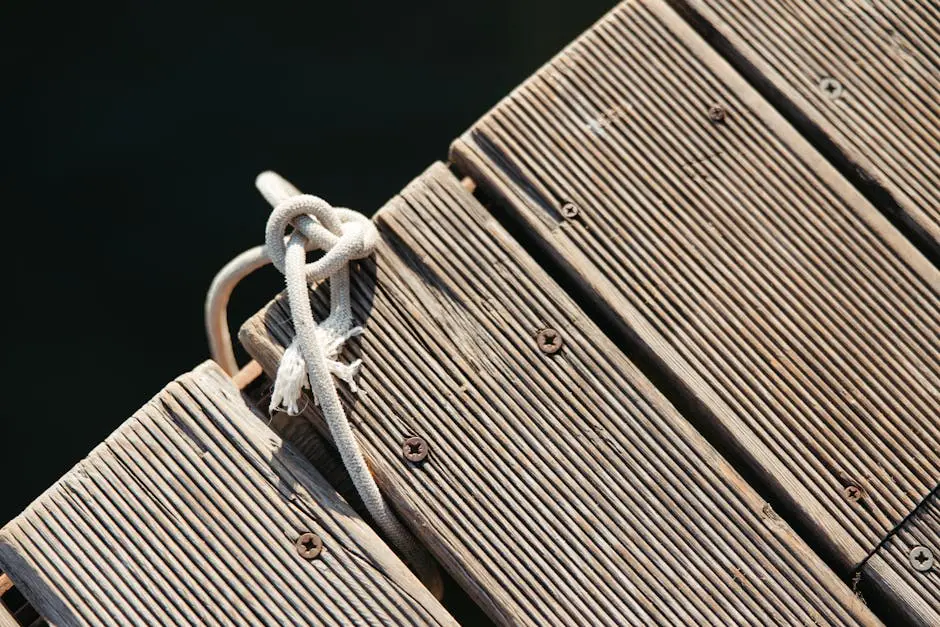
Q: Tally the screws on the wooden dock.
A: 8